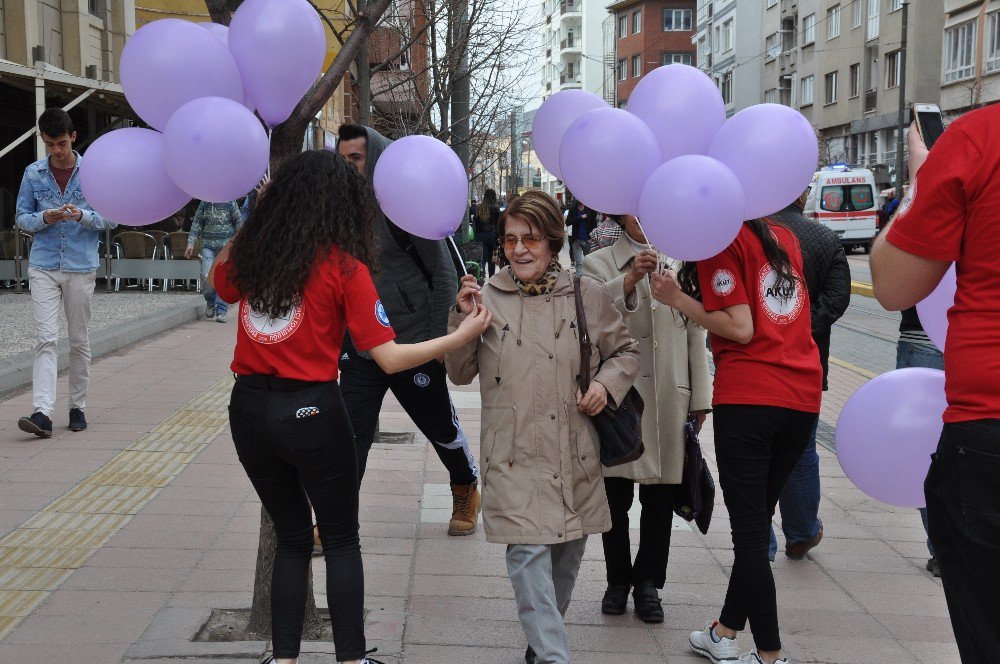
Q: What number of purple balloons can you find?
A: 13